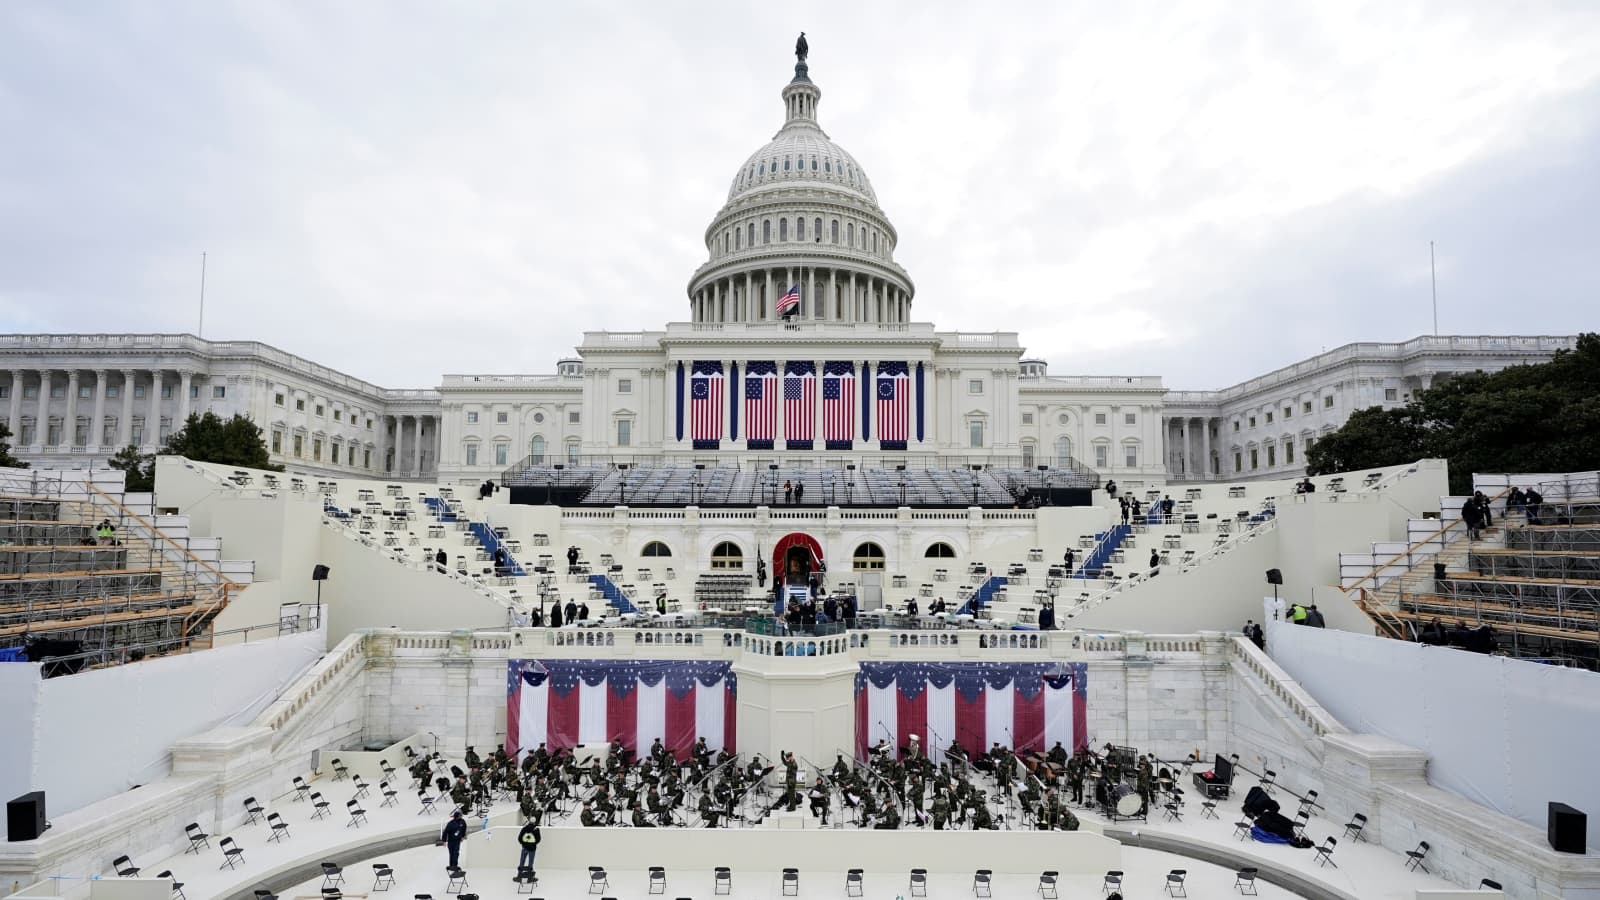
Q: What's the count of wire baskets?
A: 0